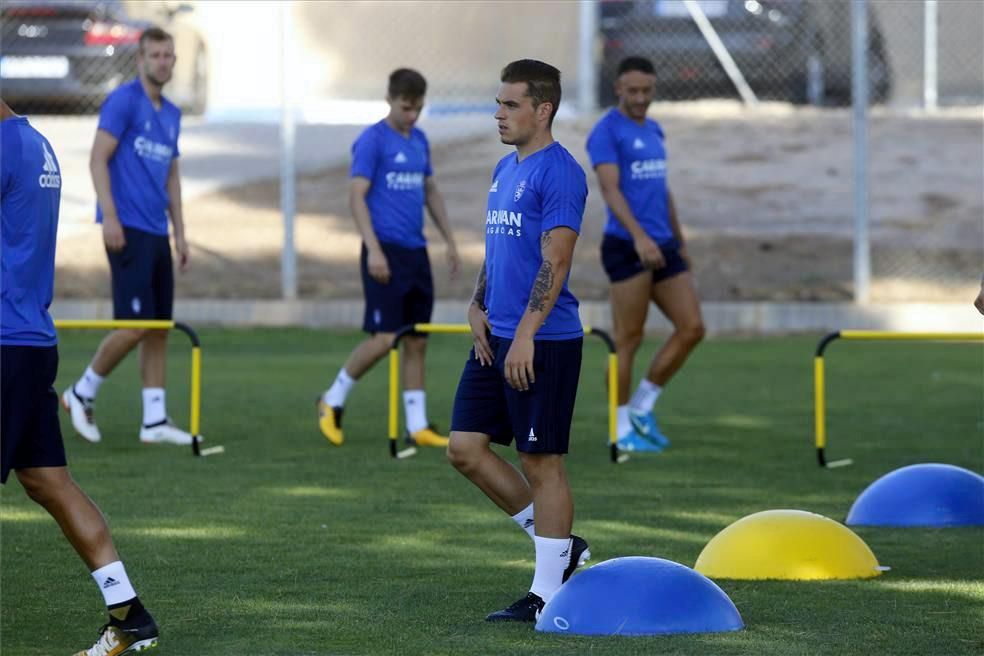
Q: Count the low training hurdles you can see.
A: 3